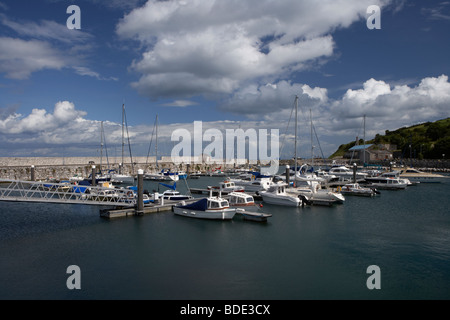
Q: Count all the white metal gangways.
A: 1